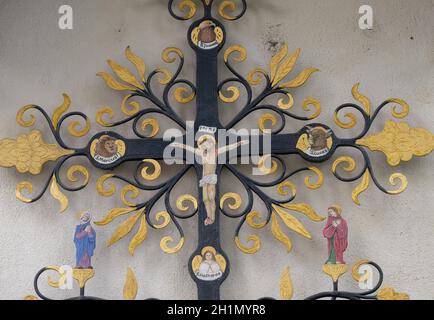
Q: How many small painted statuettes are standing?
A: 2